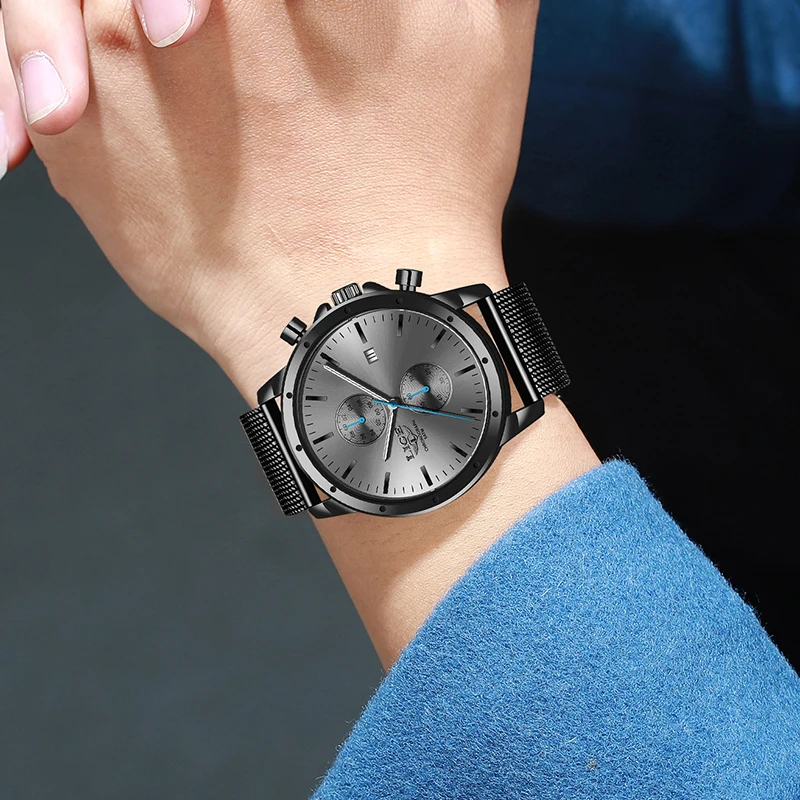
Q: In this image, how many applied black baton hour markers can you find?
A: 12